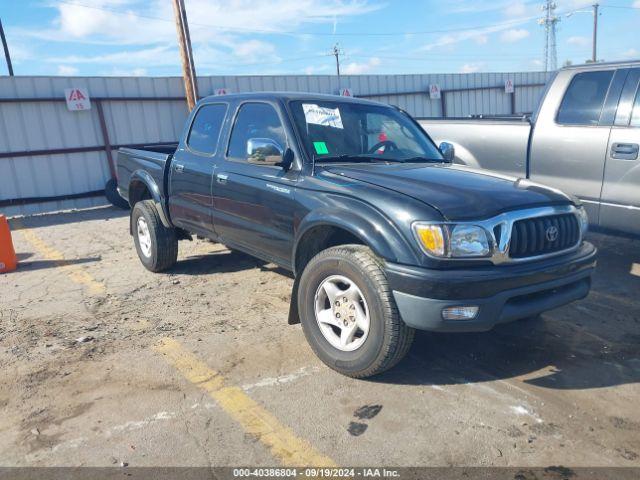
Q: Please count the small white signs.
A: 5